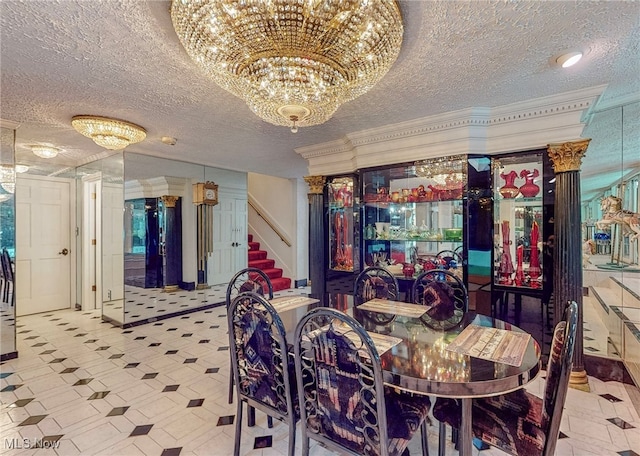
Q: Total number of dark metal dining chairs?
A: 6